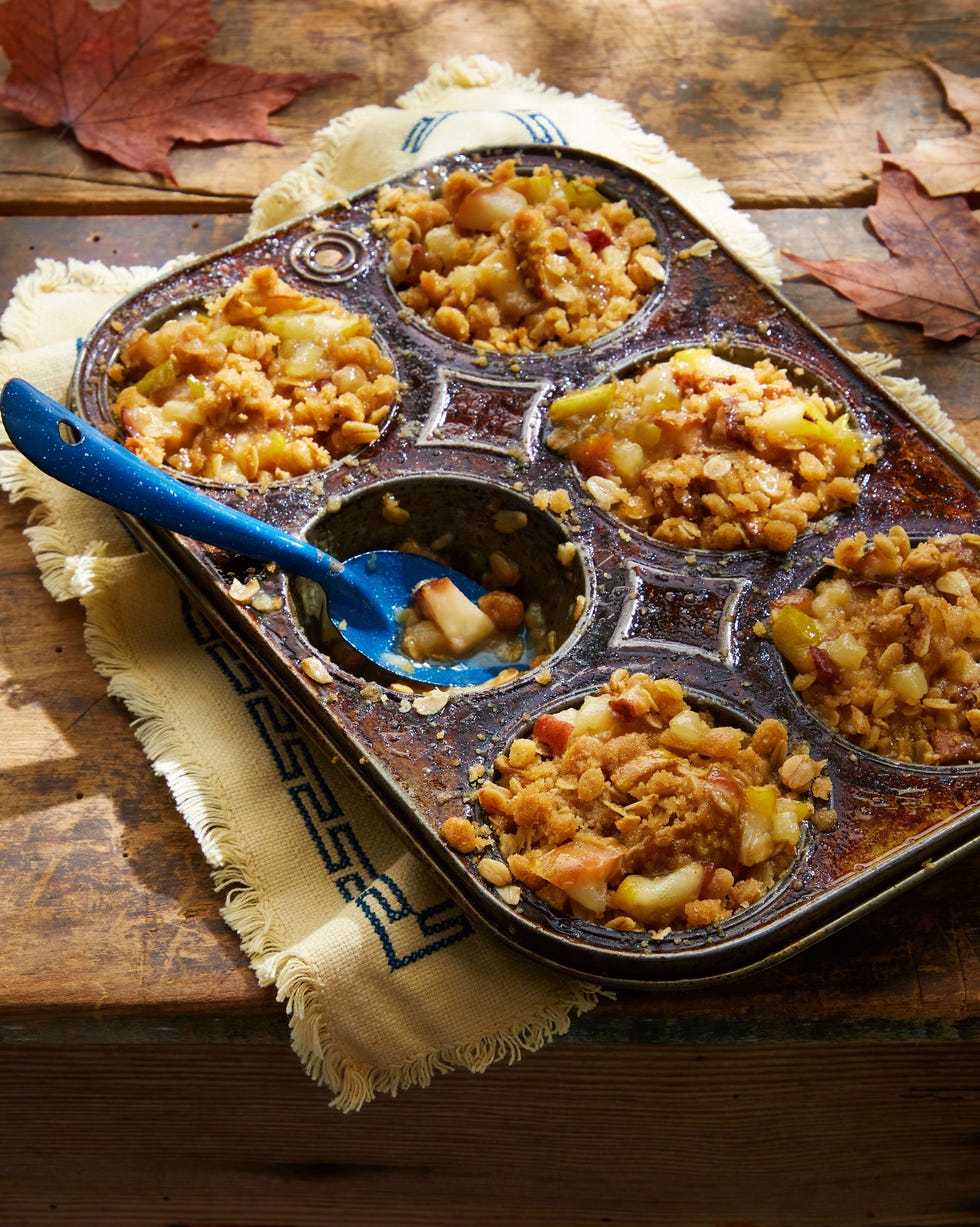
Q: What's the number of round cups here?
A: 6